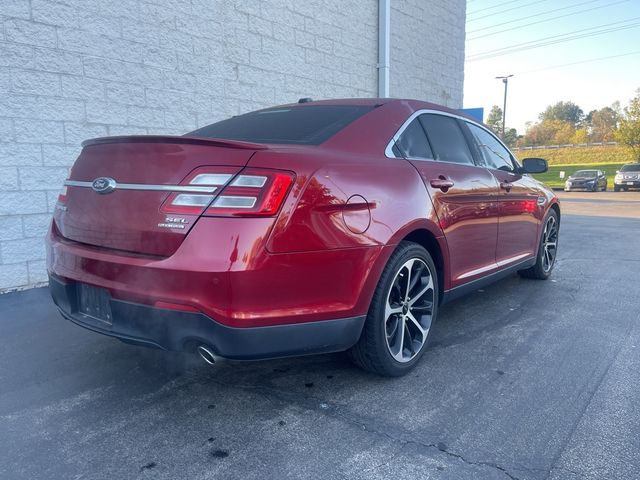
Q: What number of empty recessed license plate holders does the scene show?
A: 1